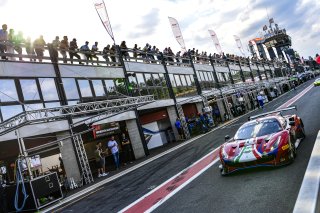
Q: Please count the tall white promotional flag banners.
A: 4